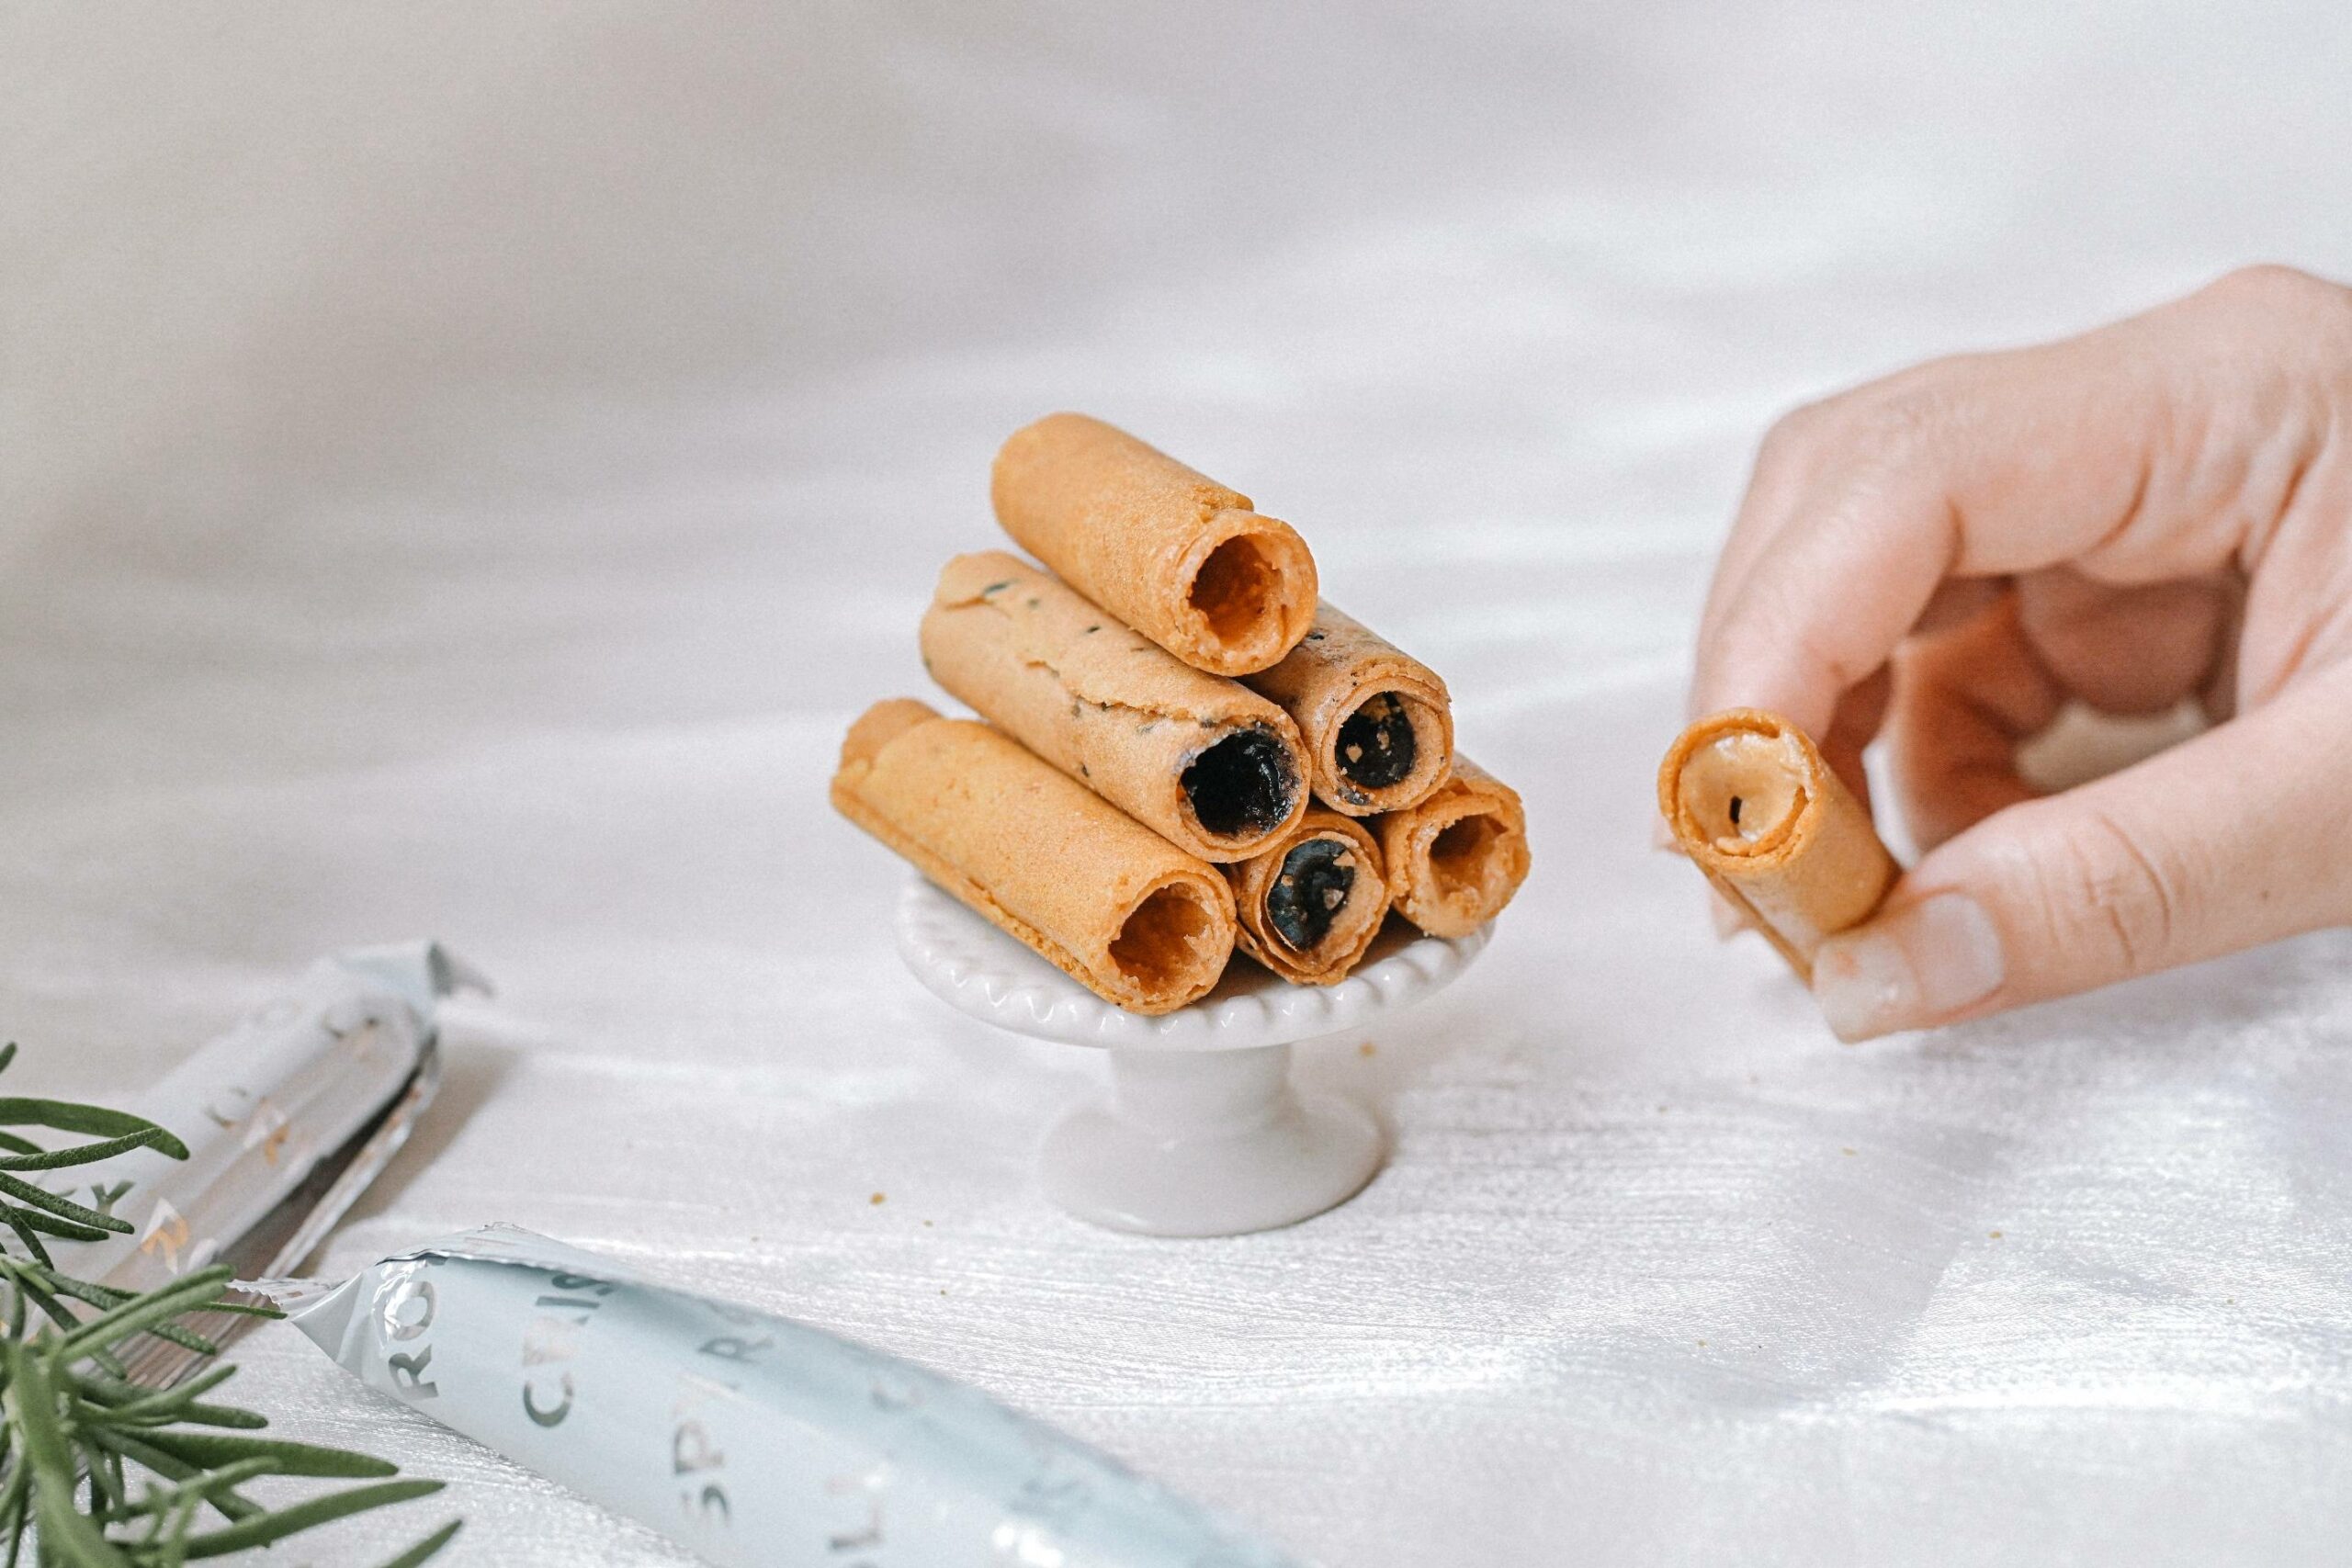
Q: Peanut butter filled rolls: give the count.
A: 1